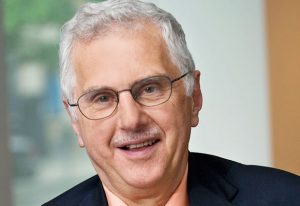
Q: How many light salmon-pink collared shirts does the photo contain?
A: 1